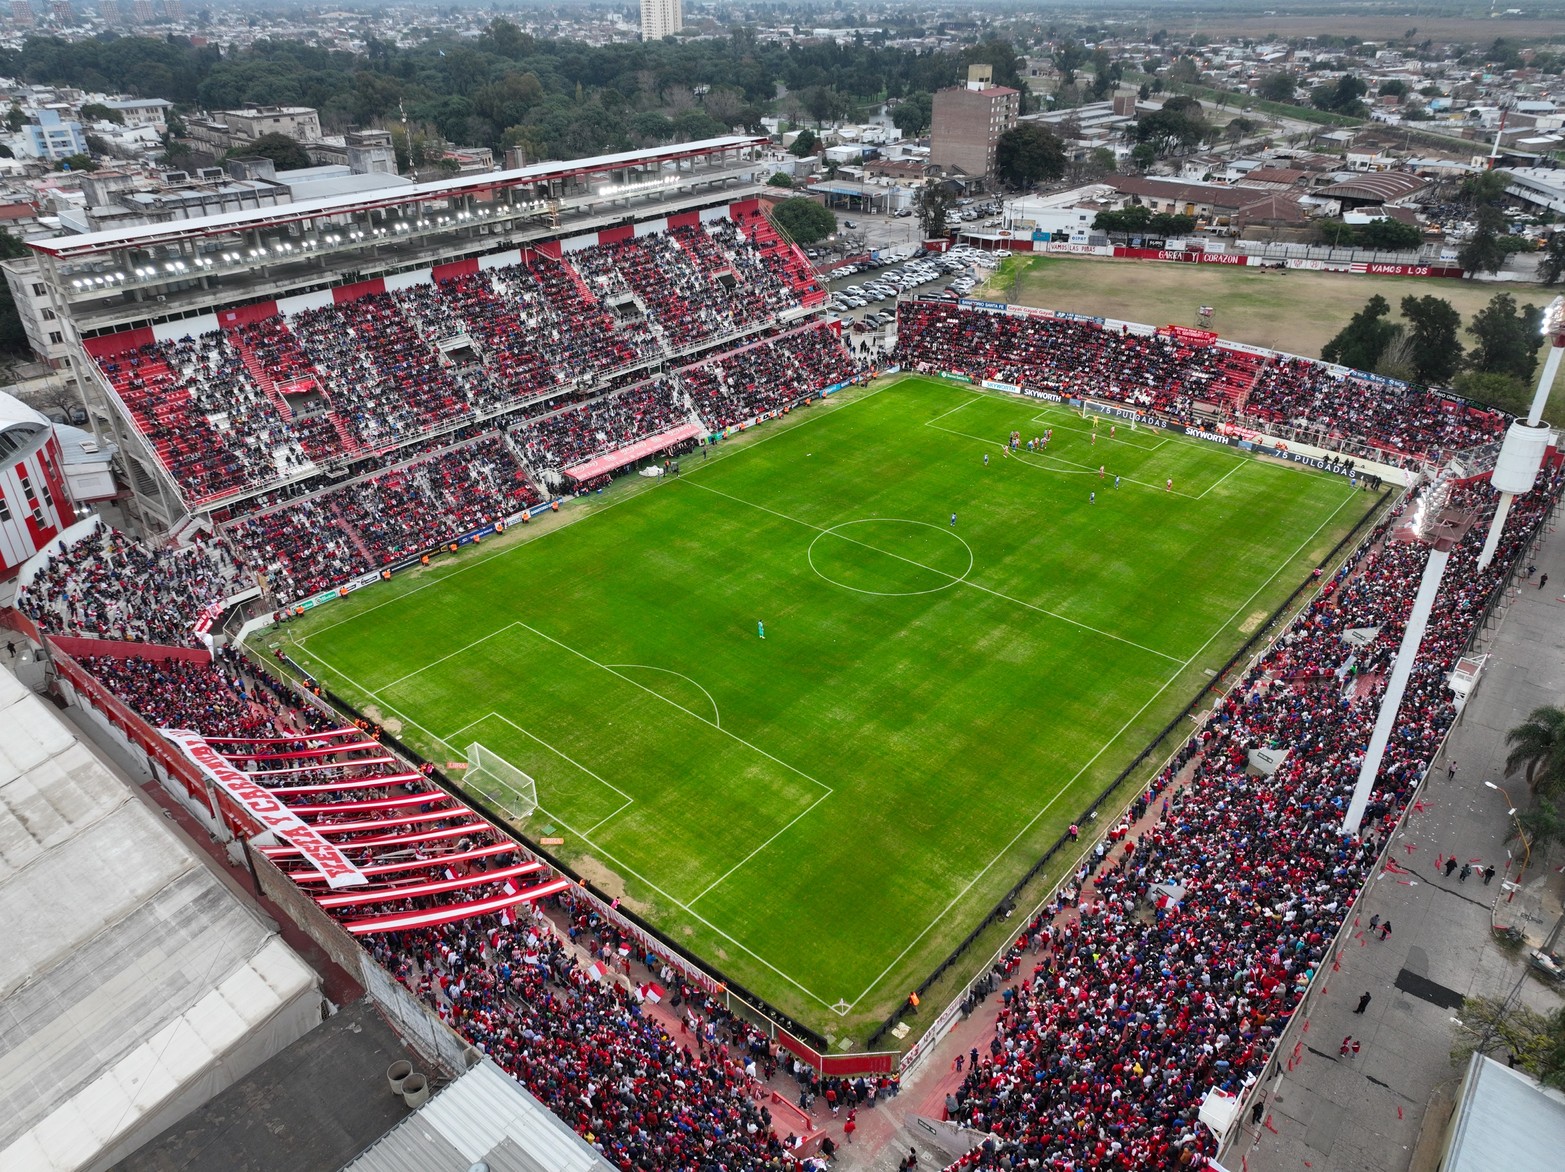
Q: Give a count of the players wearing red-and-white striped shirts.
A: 10